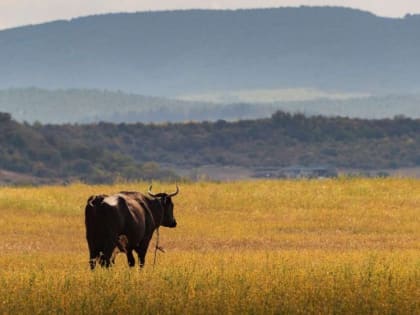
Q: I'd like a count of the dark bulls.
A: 1